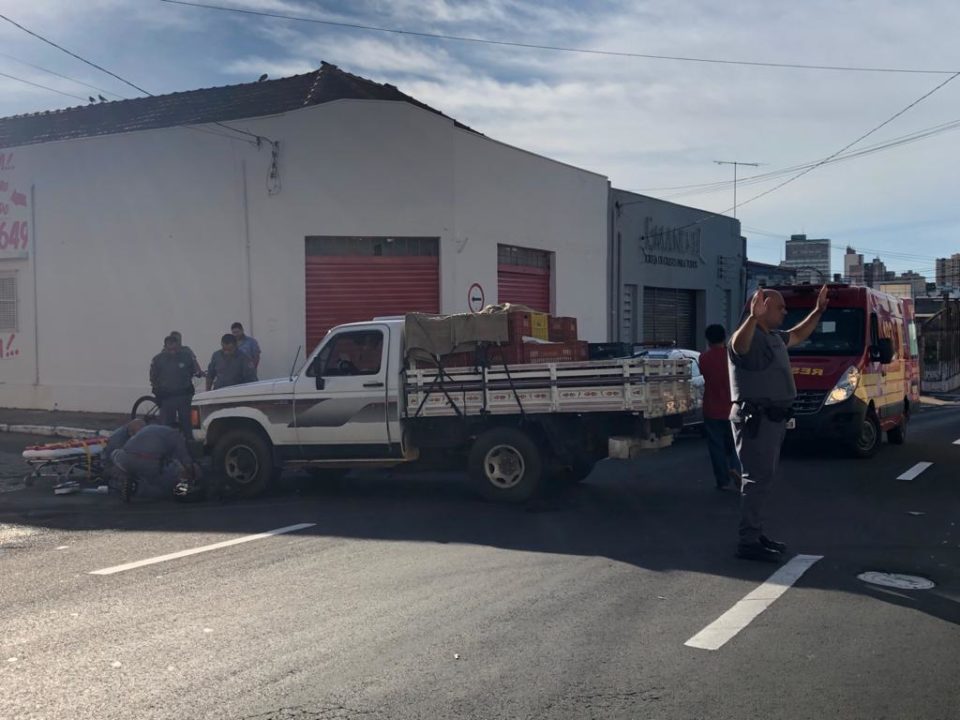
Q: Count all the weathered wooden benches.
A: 0